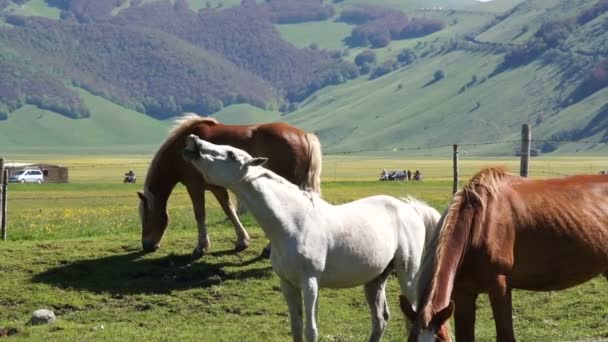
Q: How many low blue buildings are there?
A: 0